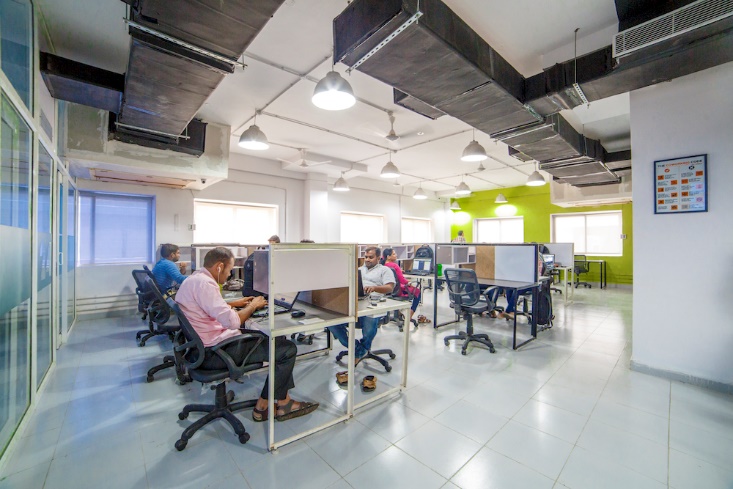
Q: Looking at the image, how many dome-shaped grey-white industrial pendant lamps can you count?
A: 10